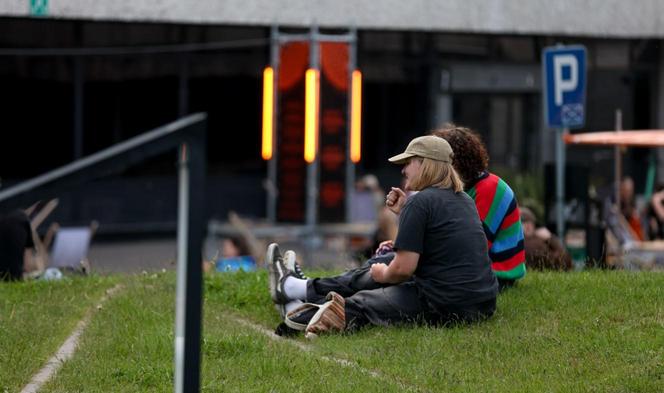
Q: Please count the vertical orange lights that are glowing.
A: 3